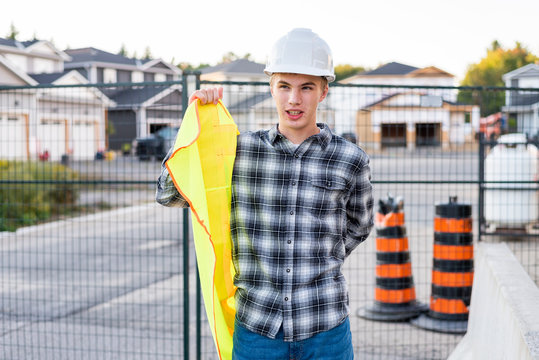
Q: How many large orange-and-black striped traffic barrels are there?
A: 2